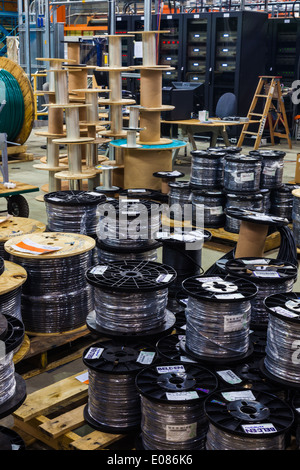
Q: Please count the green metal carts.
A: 1